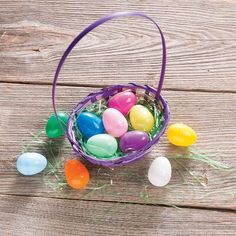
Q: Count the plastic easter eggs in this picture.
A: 11